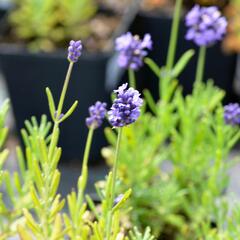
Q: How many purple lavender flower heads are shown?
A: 6